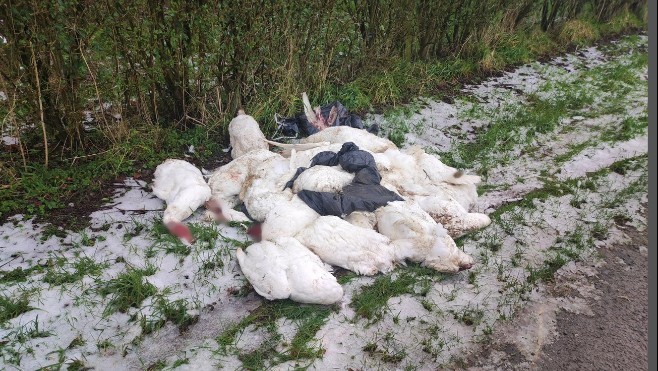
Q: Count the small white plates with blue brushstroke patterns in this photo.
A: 0